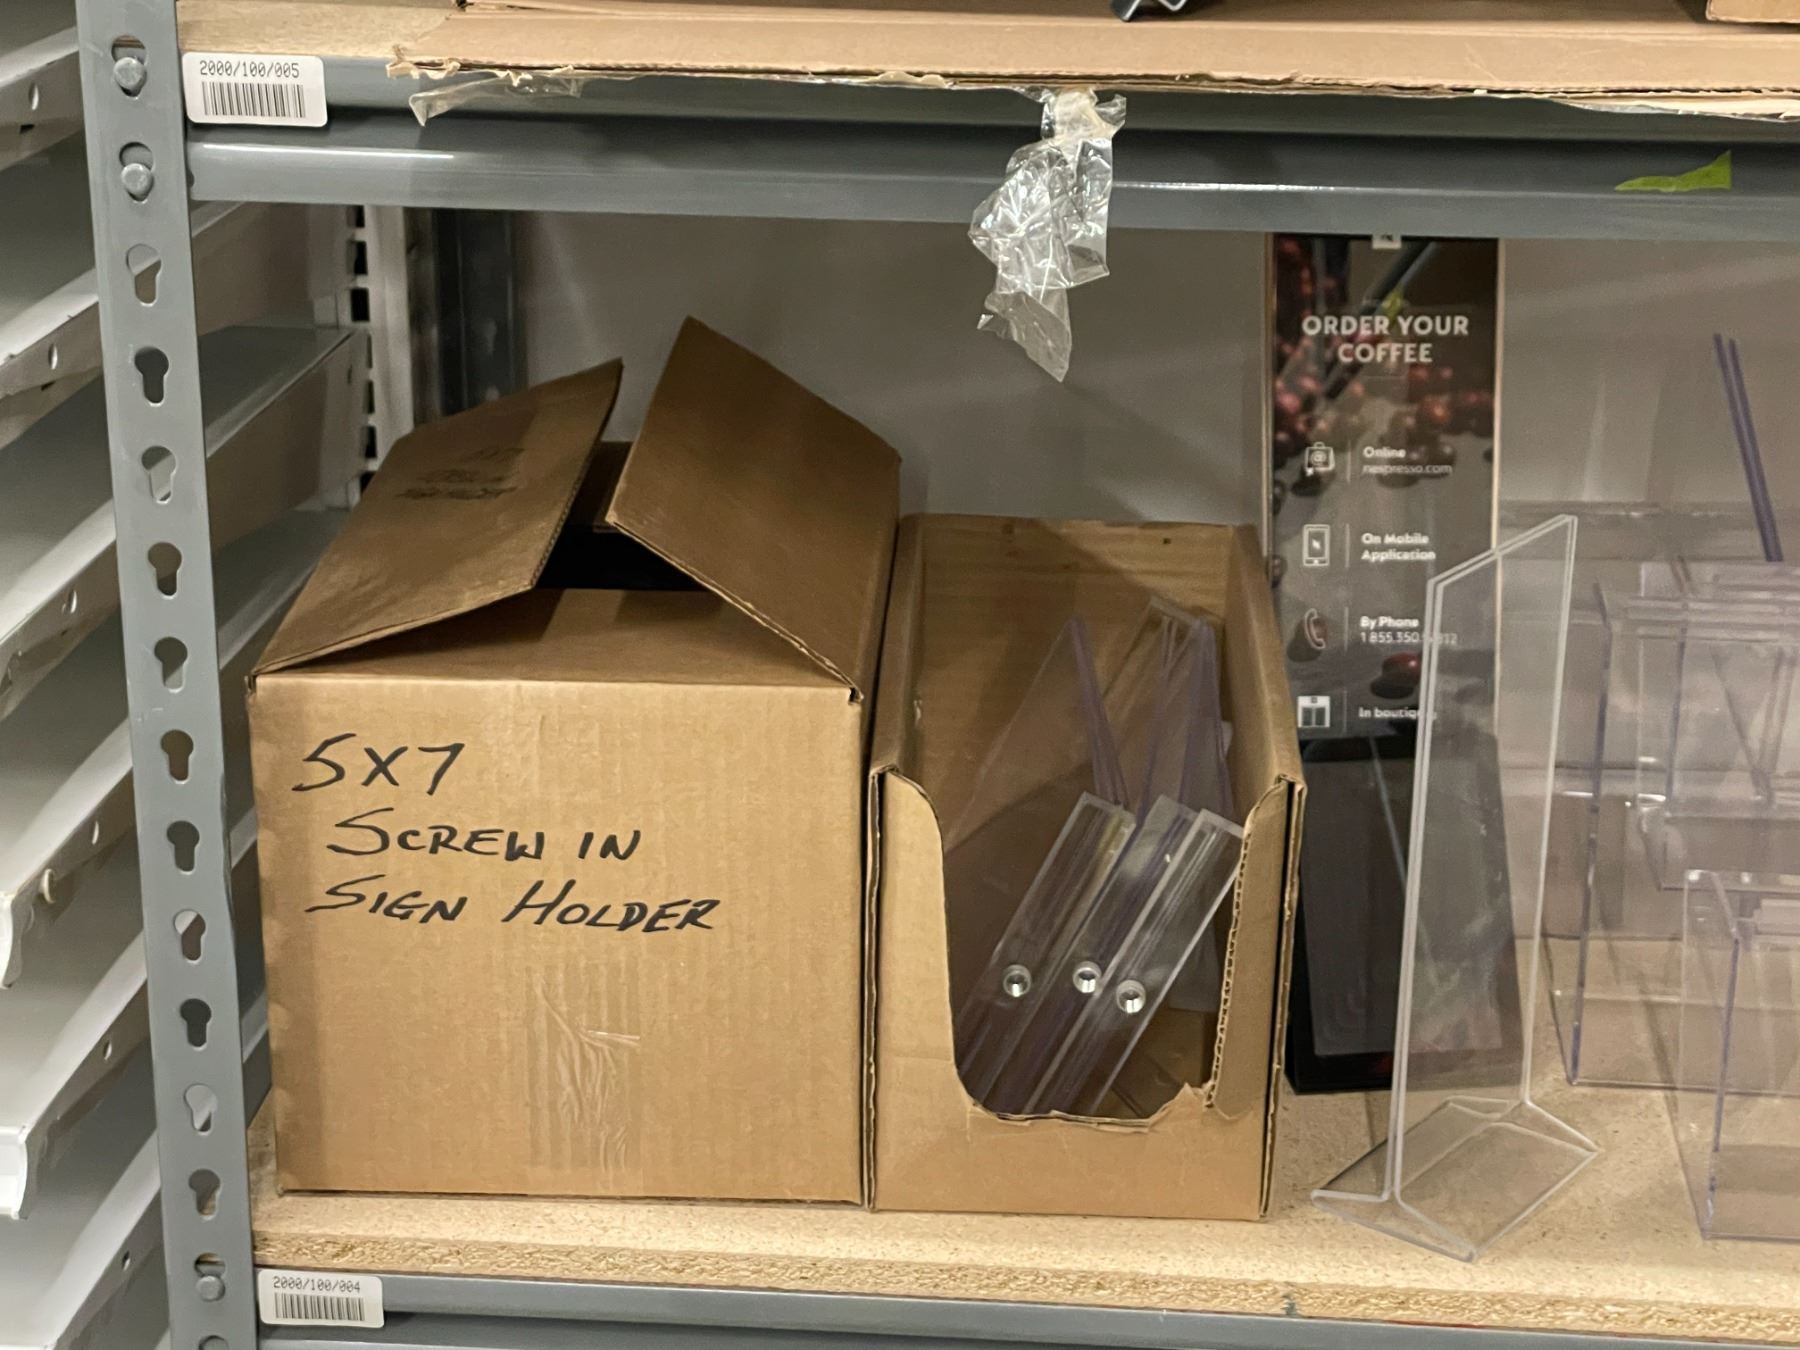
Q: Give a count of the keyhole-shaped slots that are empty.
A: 11